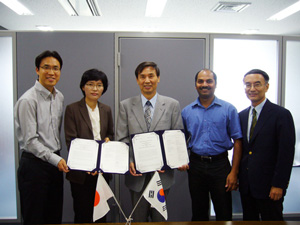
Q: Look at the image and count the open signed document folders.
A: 2